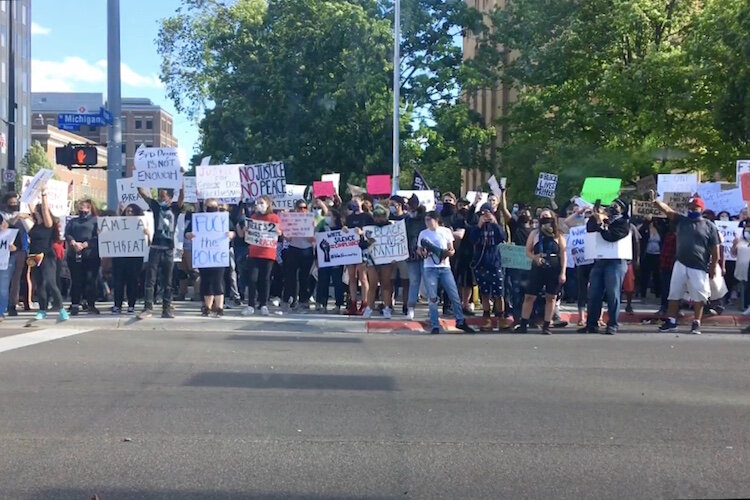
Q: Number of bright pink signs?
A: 2